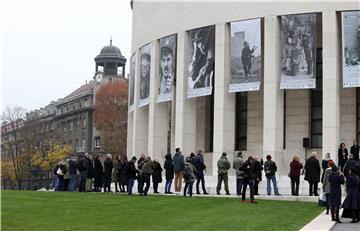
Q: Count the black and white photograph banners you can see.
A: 7